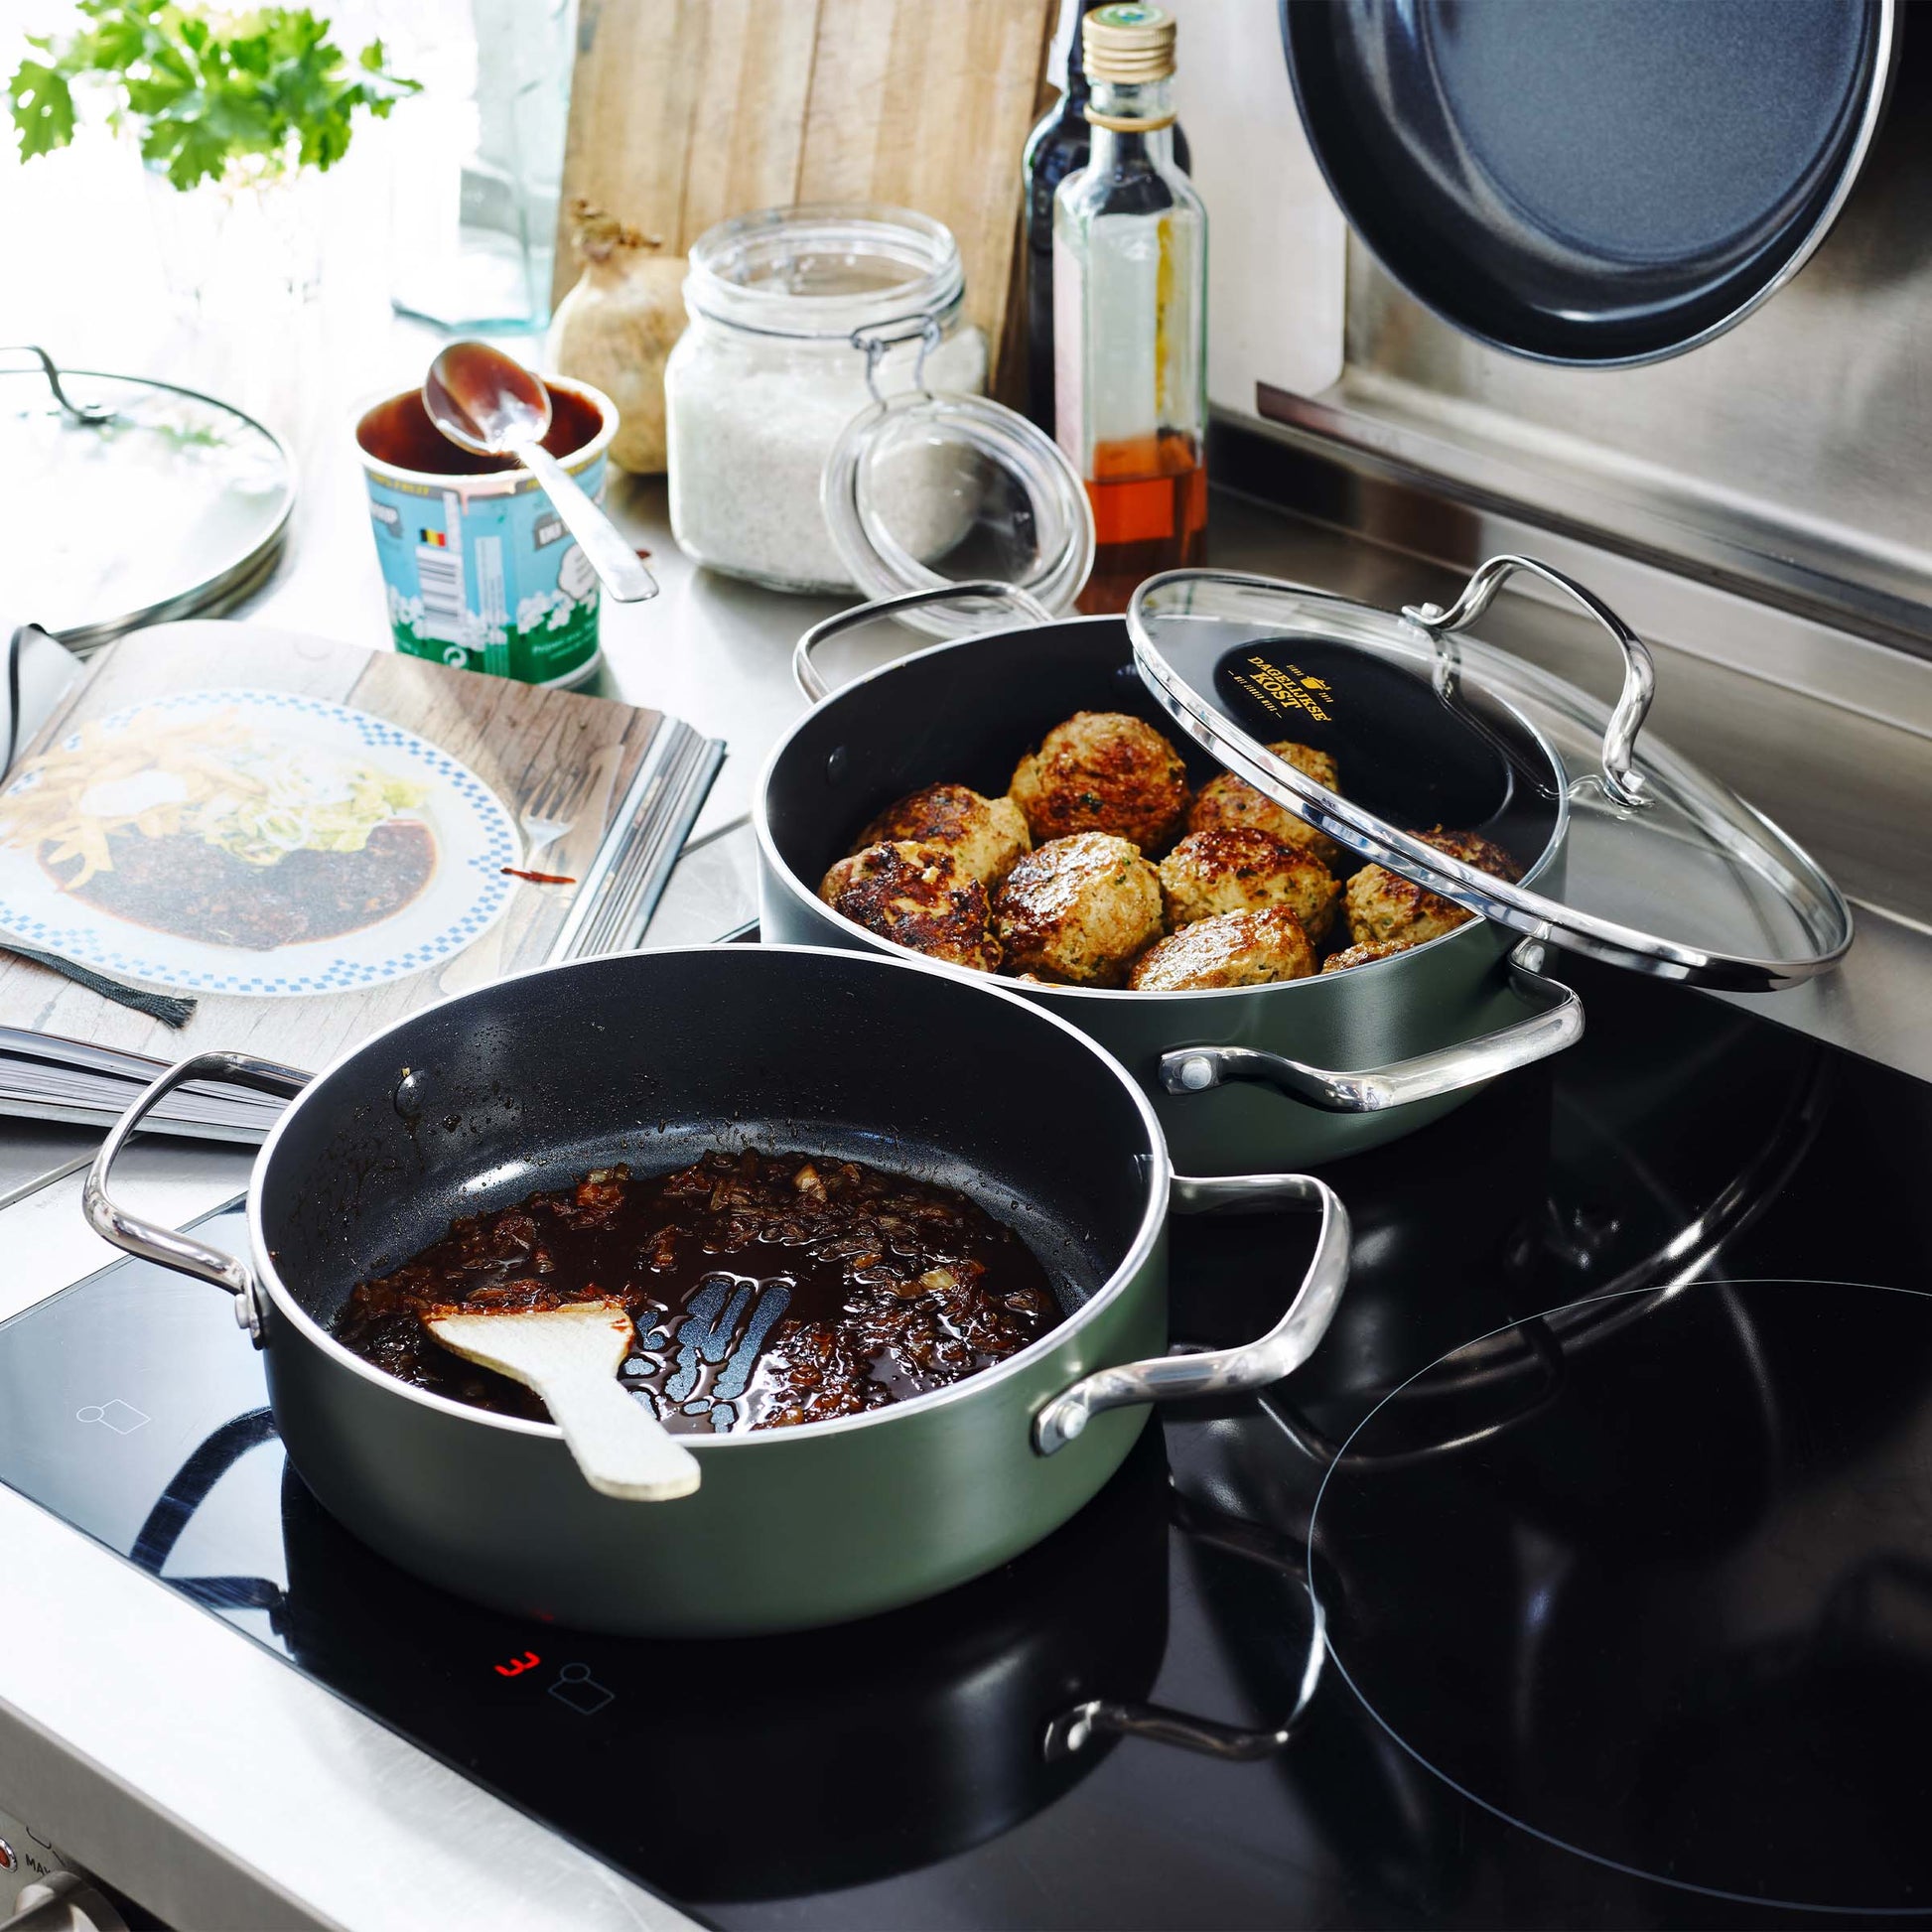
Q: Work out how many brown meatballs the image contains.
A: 9